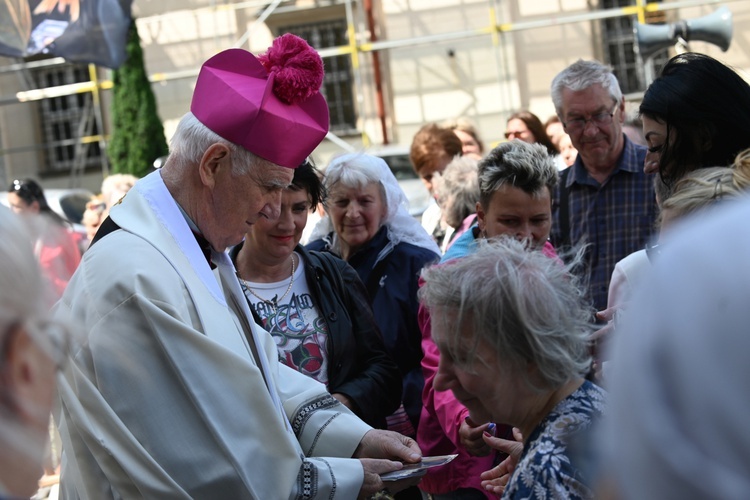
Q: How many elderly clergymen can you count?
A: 1